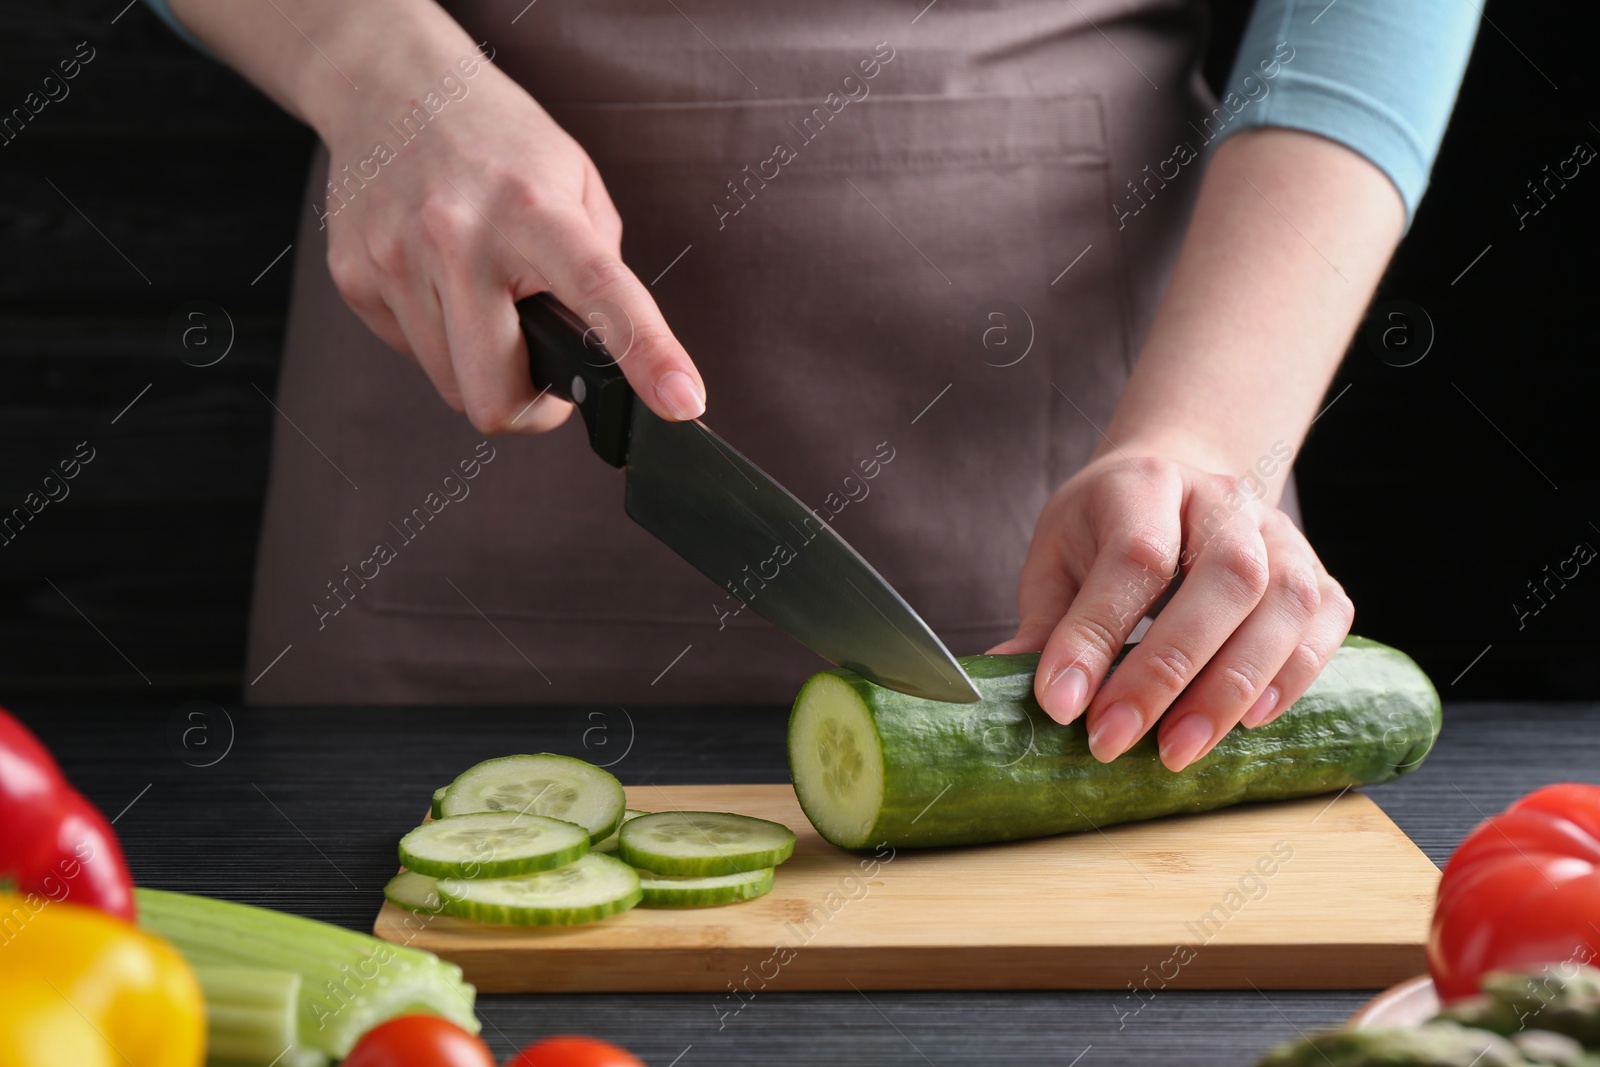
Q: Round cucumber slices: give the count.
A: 8